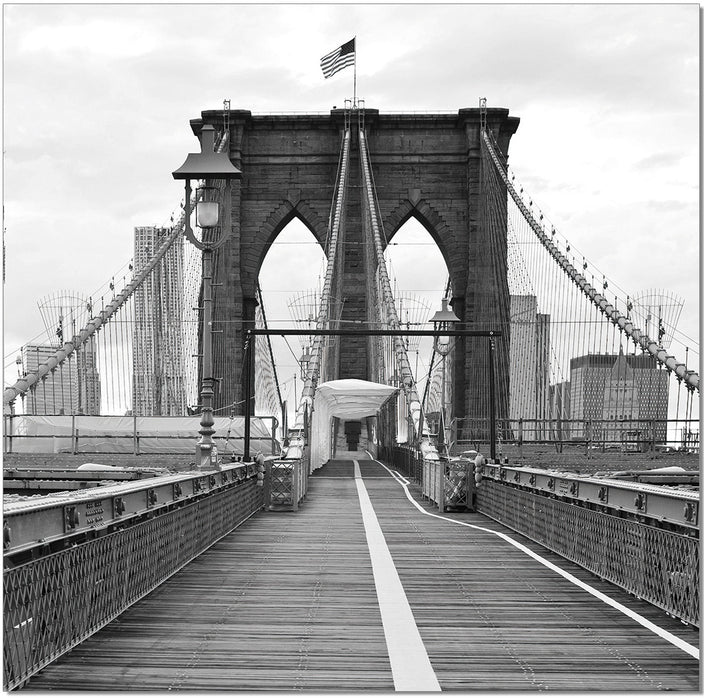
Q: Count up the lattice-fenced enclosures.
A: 2